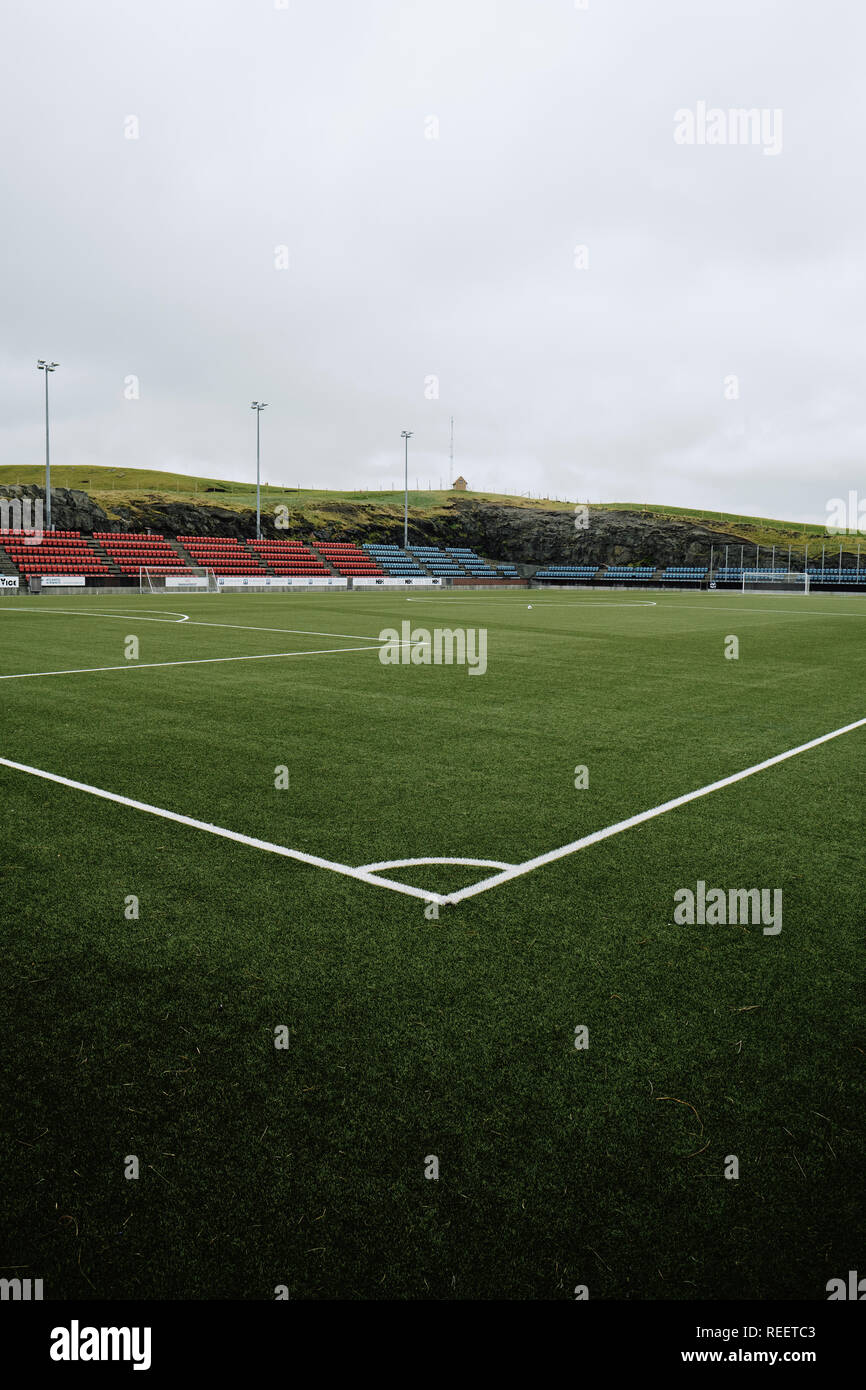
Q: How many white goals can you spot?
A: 2